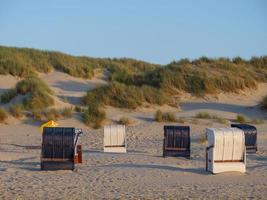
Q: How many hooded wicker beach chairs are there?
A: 5